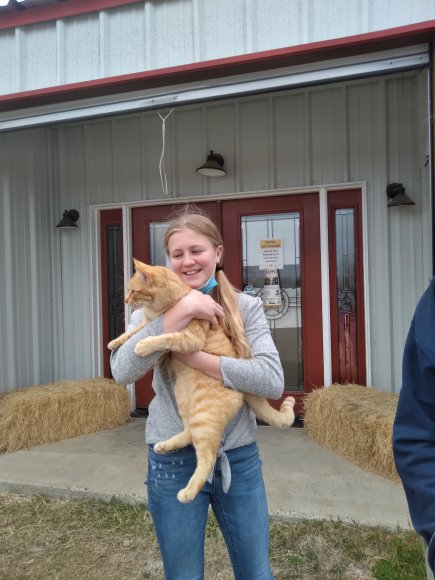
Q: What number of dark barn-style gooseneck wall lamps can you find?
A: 3